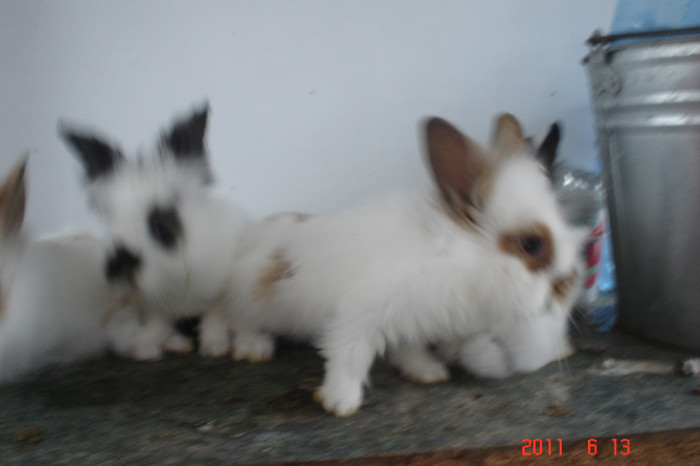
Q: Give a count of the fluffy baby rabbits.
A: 4